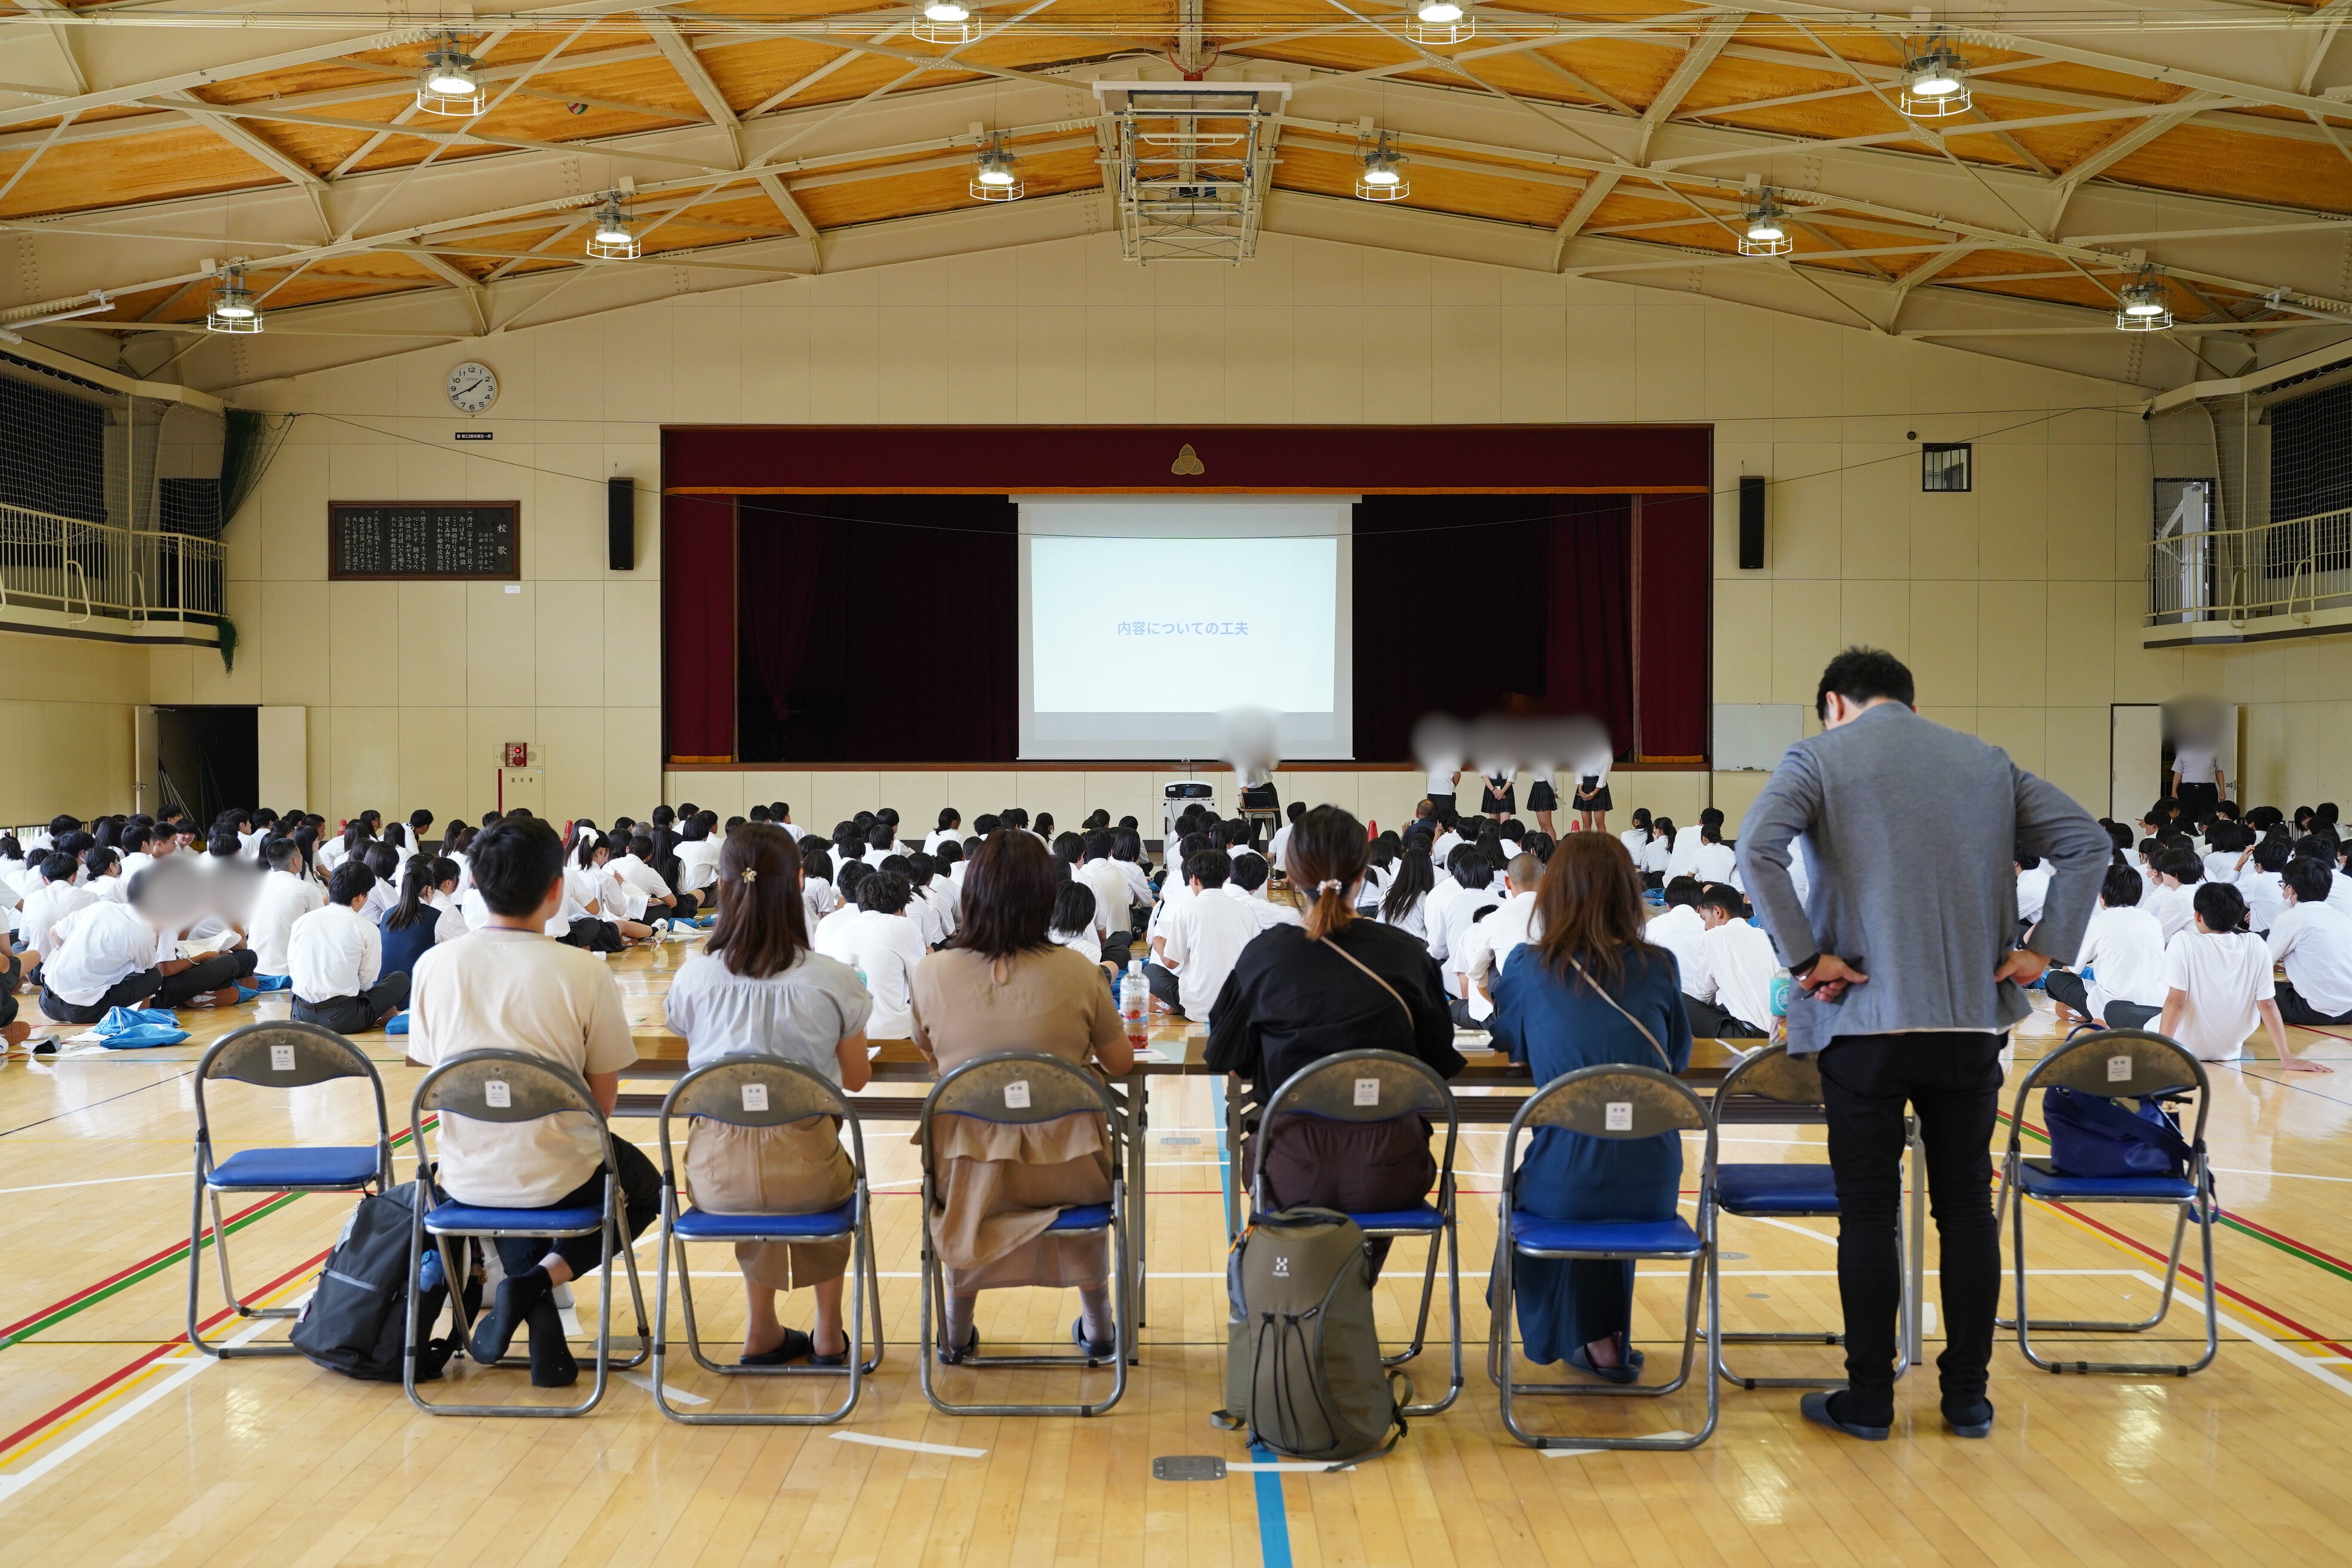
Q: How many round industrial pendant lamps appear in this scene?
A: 10